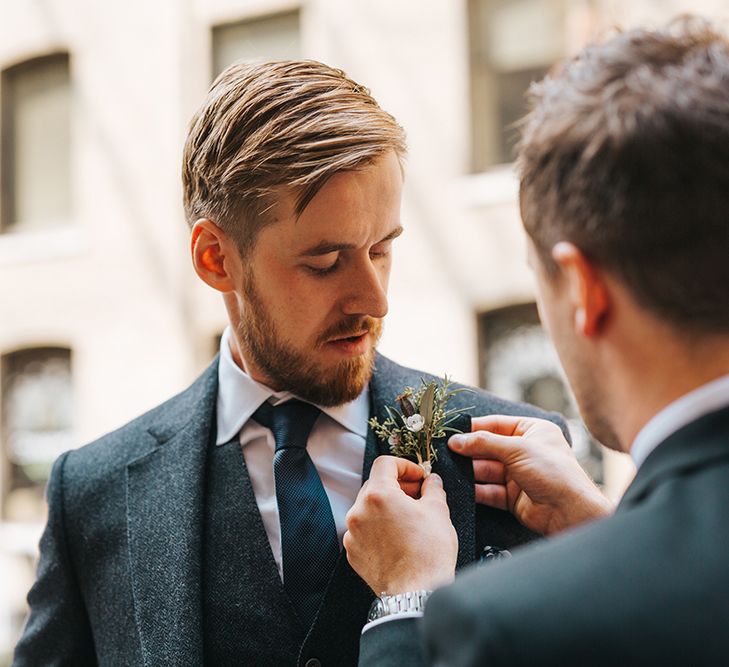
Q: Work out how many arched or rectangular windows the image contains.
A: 5